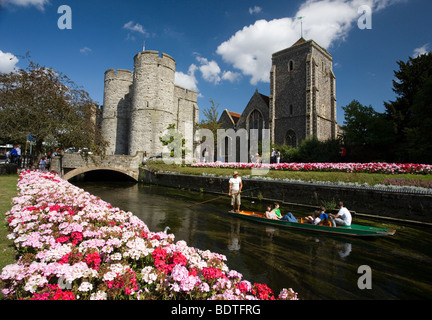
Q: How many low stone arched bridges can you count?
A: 1